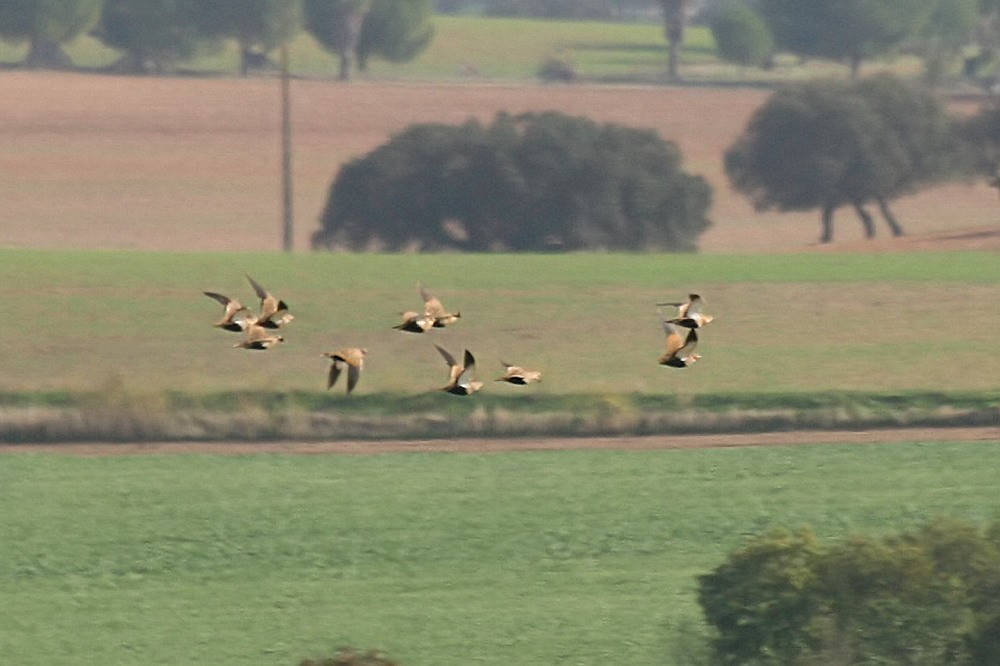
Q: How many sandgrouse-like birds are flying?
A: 10